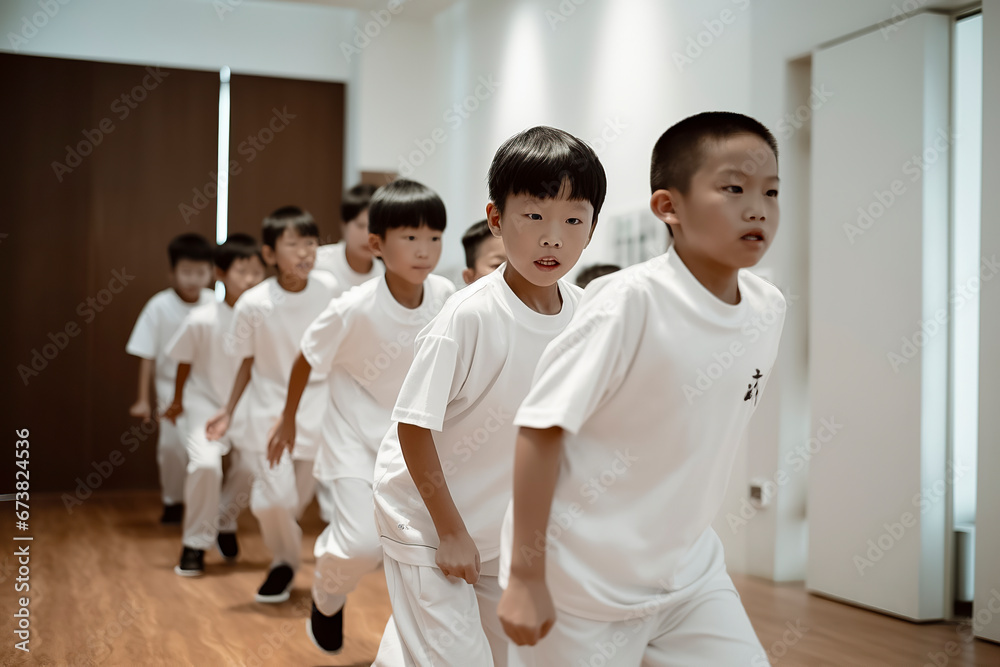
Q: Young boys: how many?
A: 9